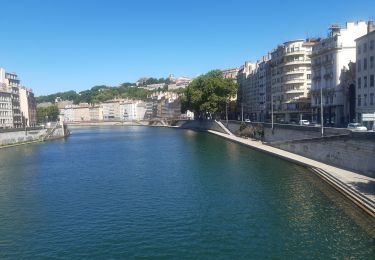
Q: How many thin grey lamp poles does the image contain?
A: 4